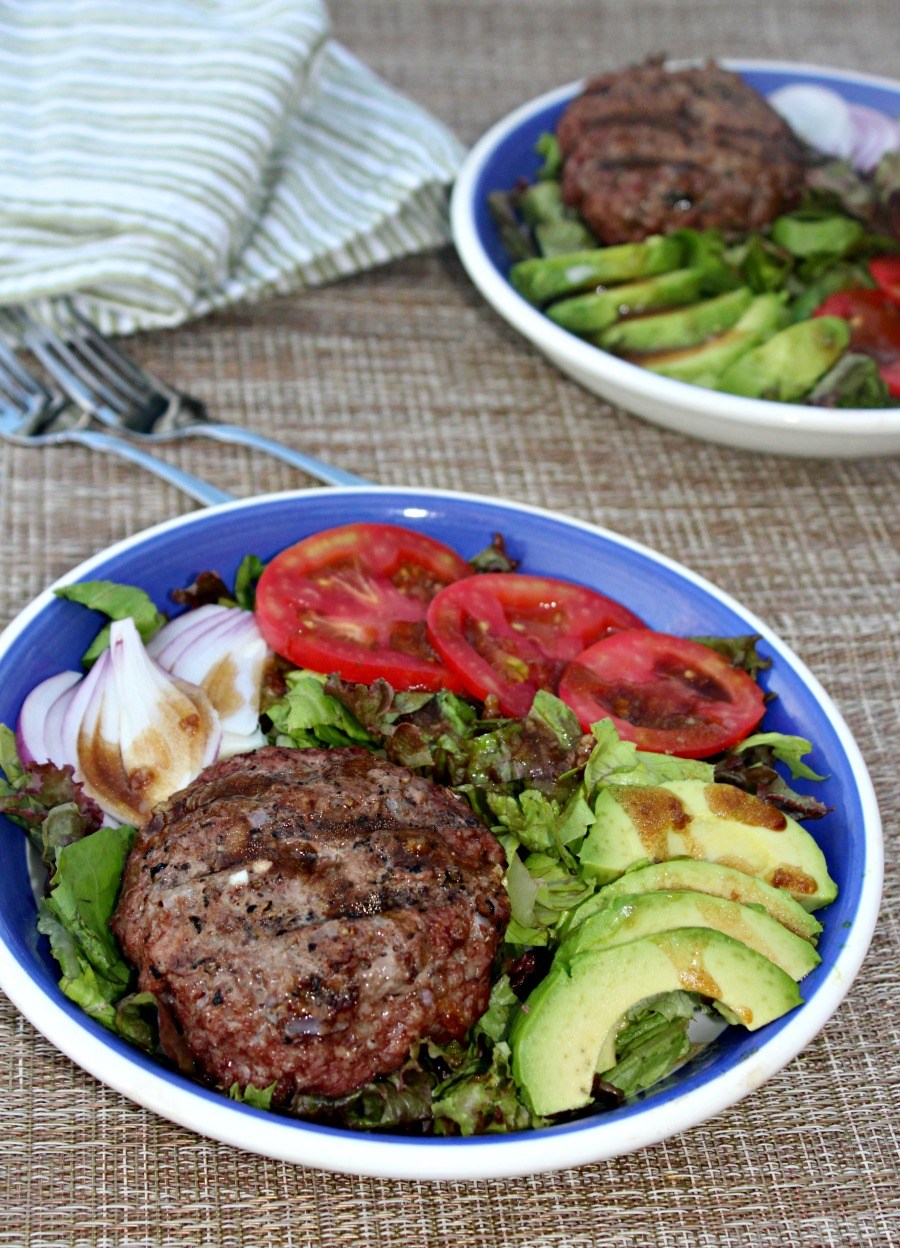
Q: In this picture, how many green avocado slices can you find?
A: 9